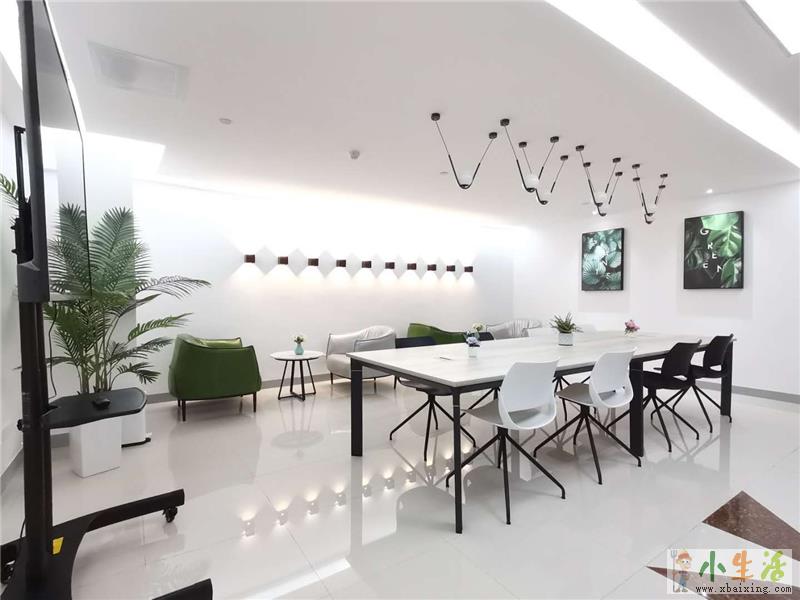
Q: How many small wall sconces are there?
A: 10